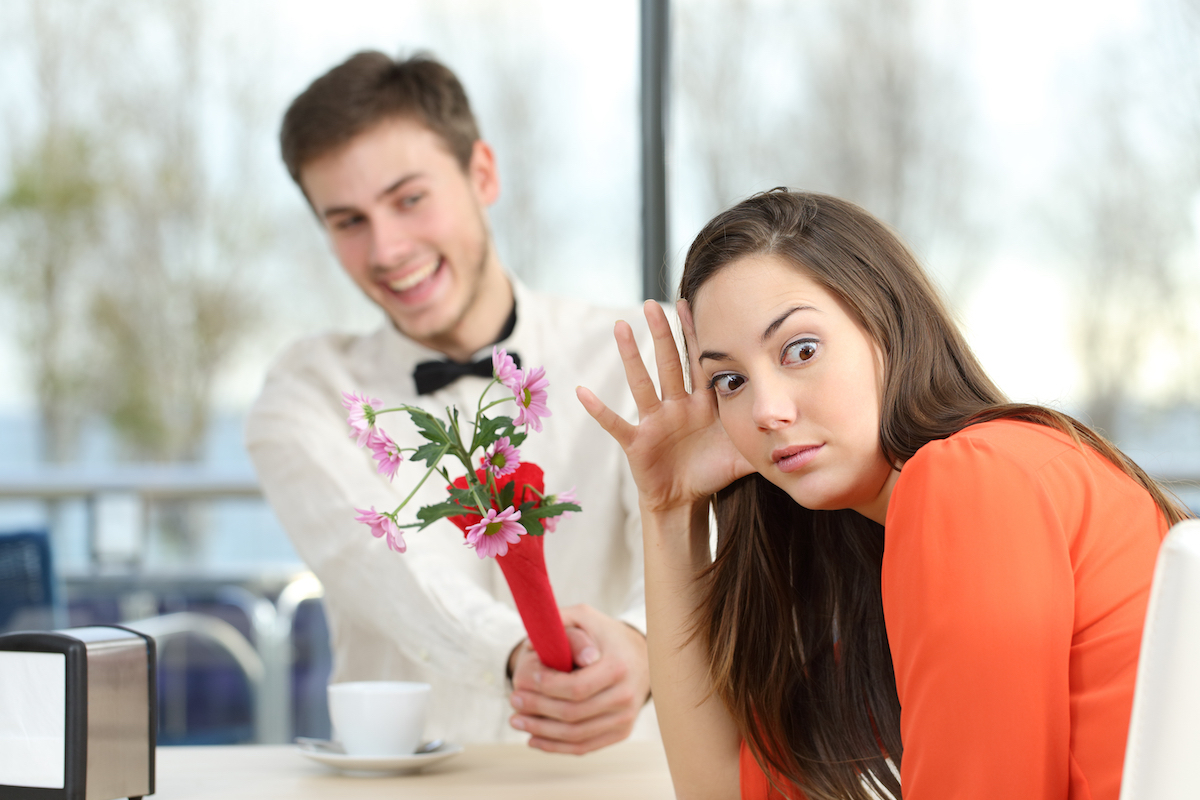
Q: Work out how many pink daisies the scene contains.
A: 8